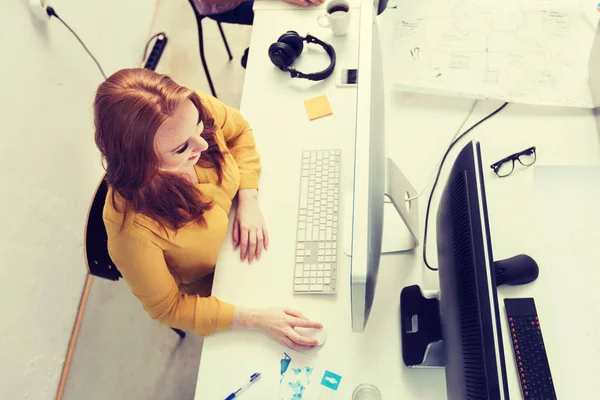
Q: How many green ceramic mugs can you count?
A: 0